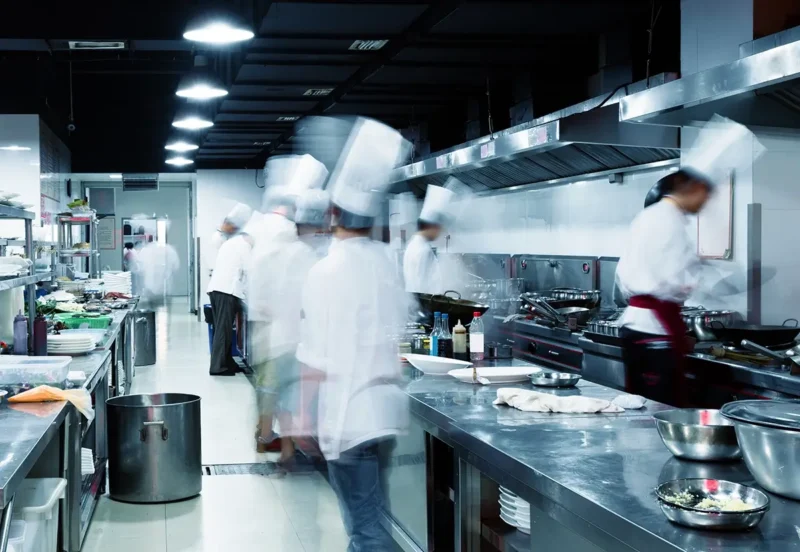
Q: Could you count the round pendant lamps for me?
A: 5